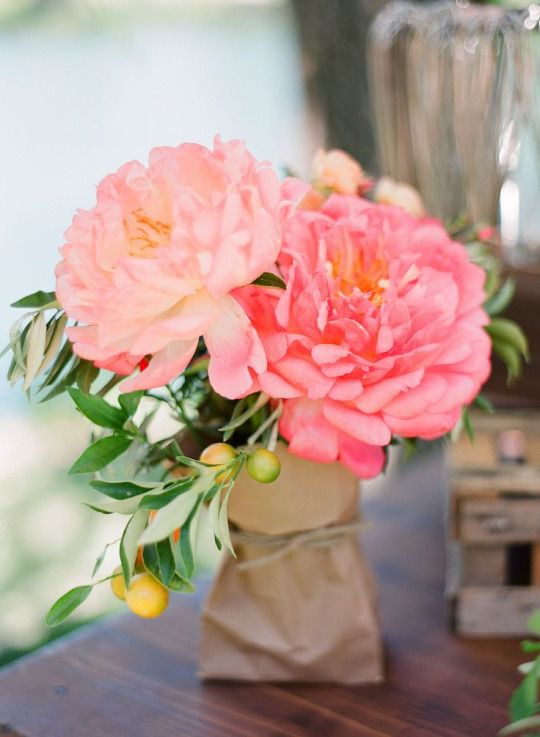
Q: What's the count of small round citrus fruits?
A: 4